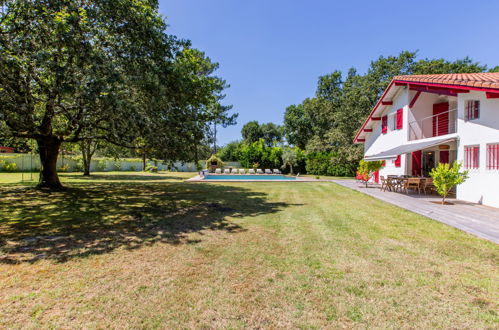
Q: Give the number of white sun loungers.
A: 8